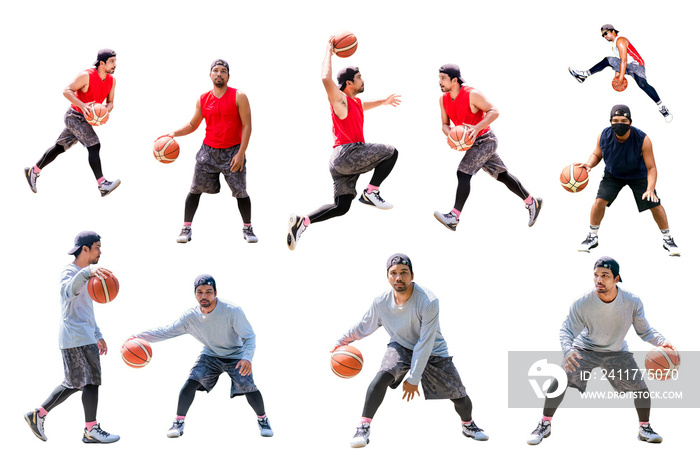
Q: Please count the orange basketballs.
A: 10